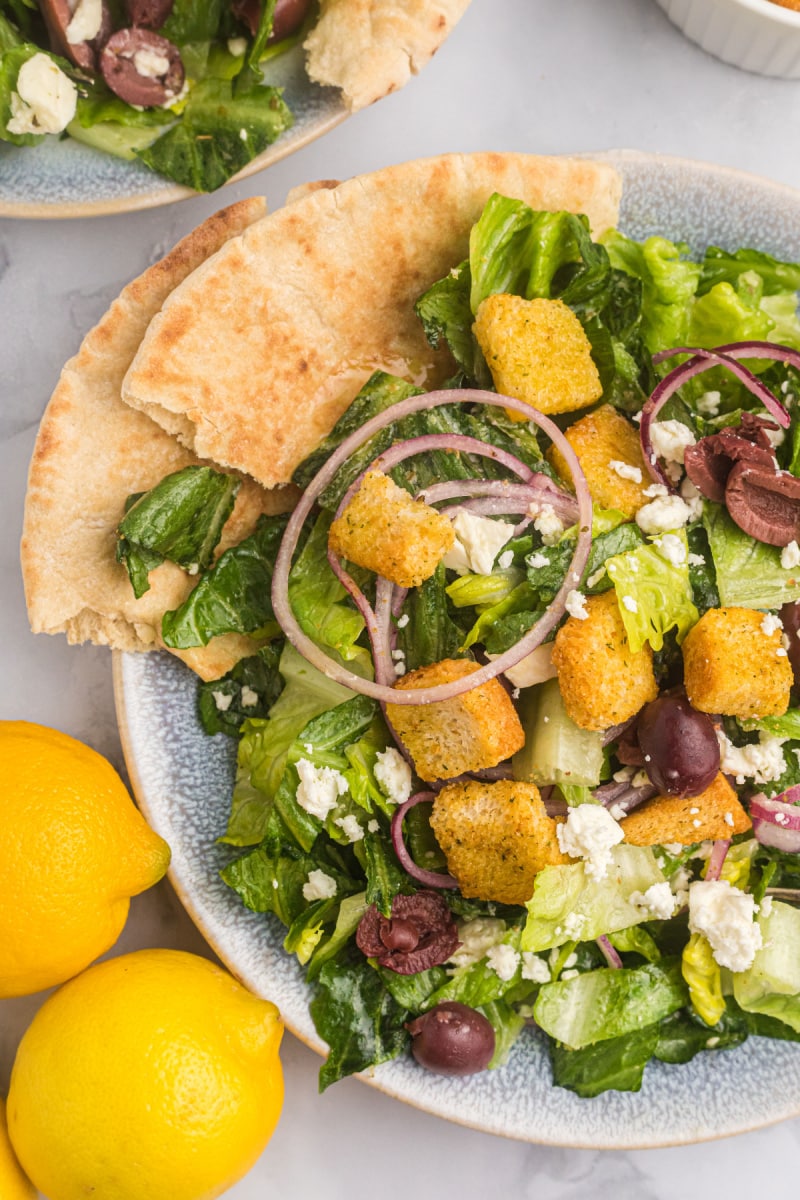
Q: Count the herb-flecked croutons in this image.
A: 8